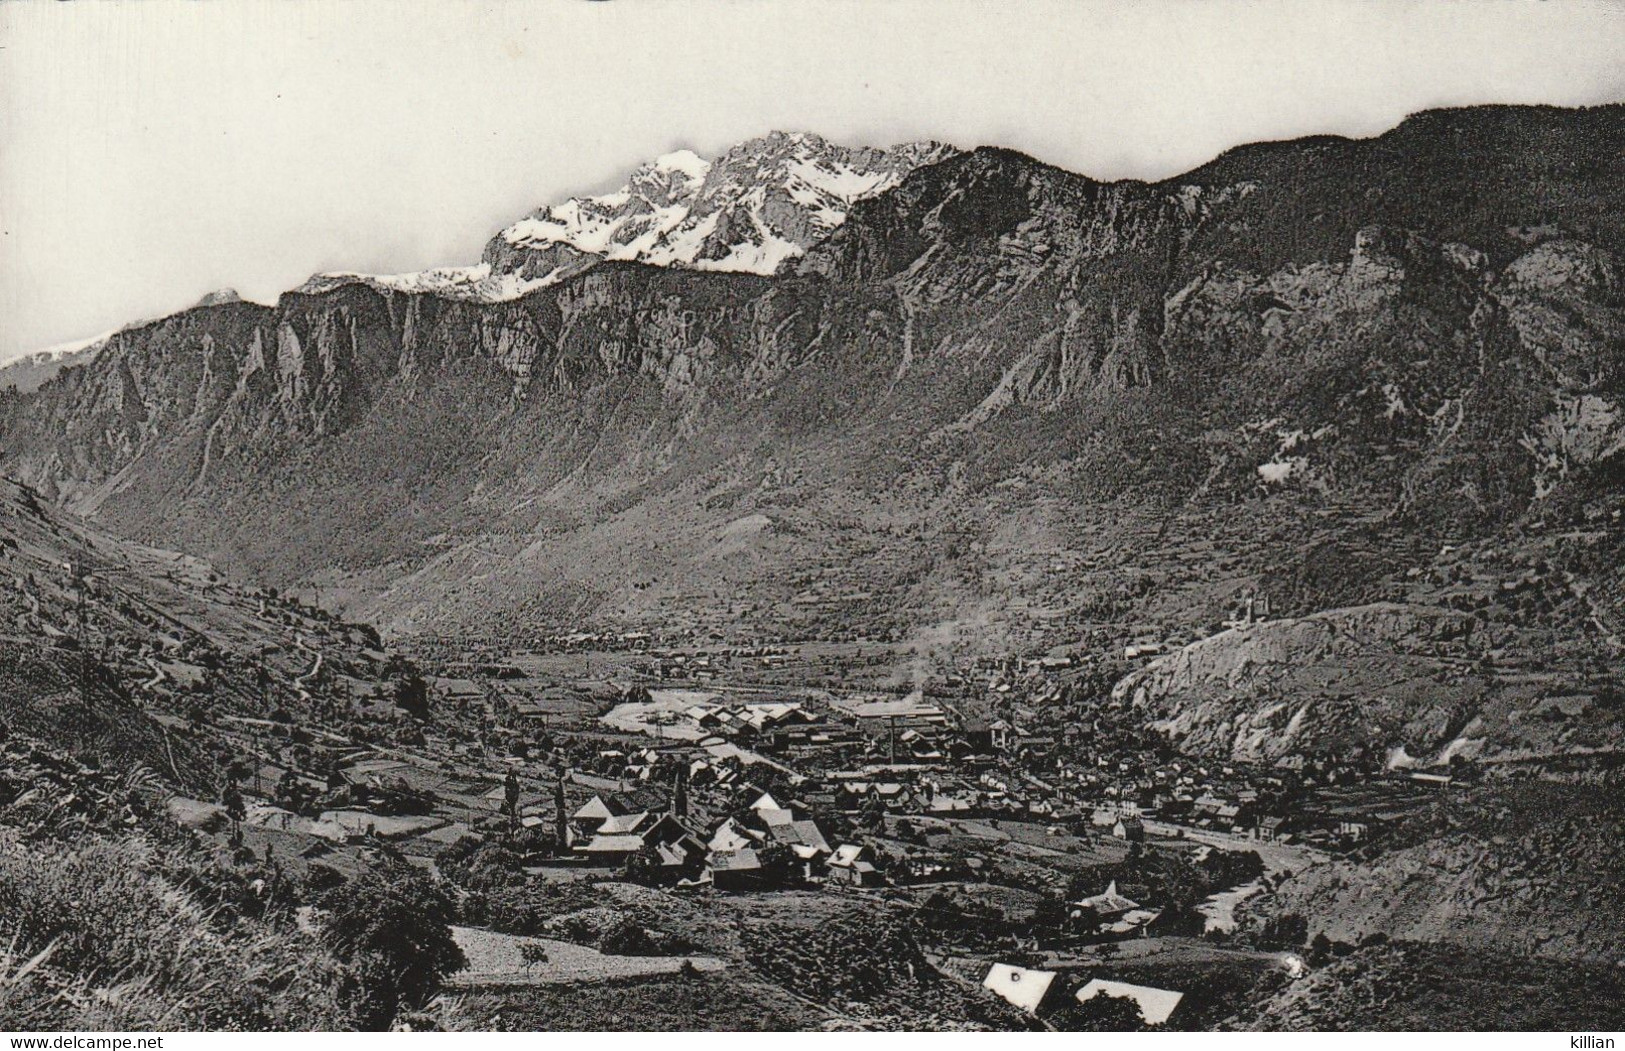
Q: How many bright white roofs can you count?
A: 2